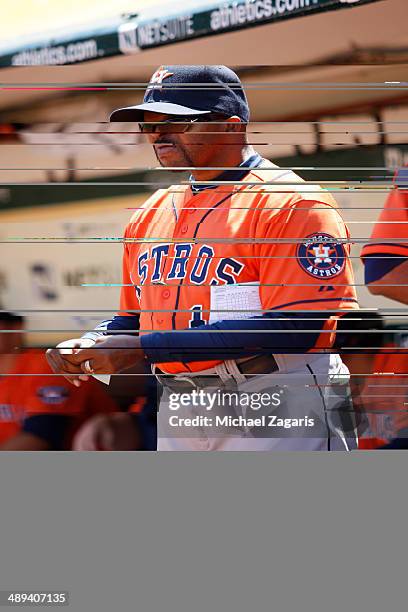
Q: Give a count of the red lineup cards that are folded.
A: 0